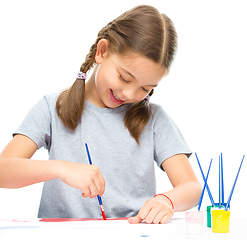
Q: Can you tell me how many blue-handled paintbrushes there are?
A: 6